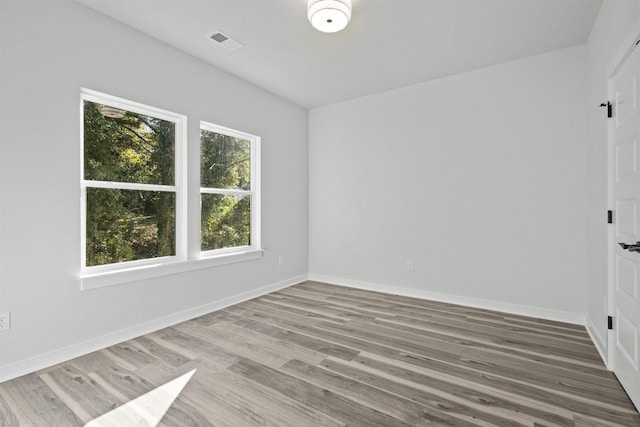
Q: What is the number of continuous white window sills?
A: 1